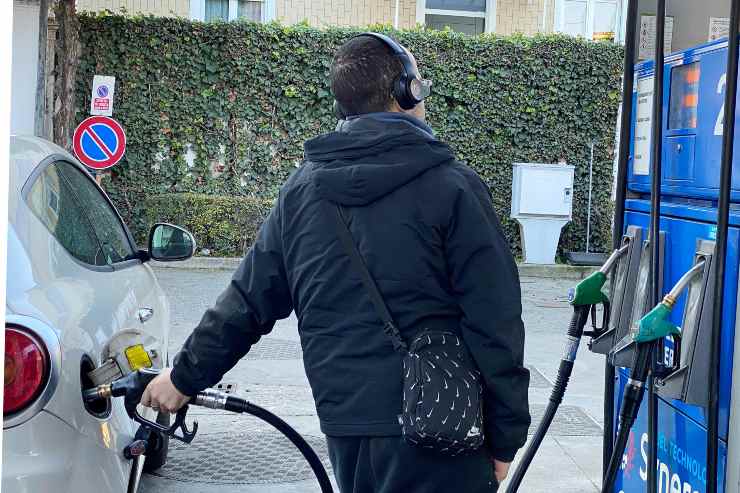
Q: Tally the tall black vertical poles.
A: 3